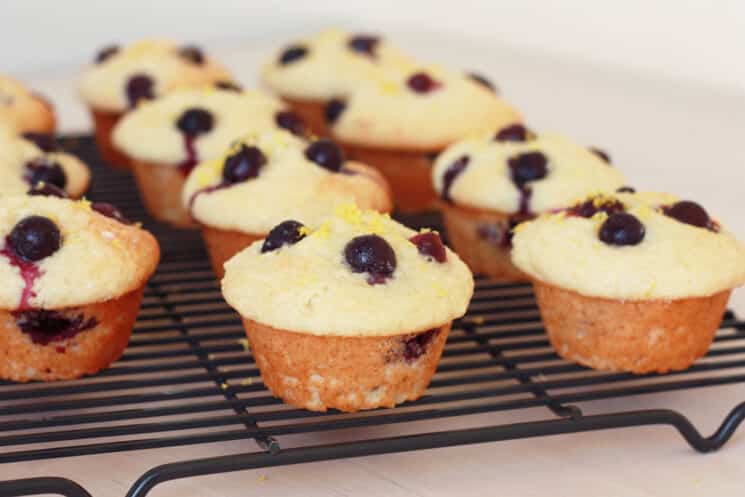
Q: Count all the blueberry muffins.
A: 11